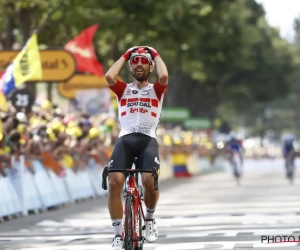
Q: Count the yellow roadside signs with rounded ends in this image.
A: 2